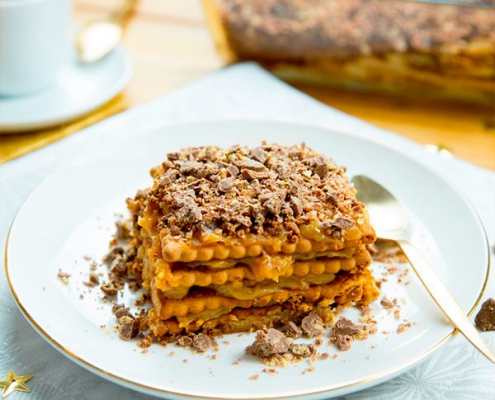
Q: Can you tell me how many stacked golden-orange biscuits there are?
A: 4